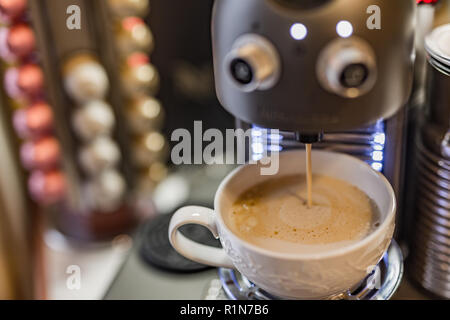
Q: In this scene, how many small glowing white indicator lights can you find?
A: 2